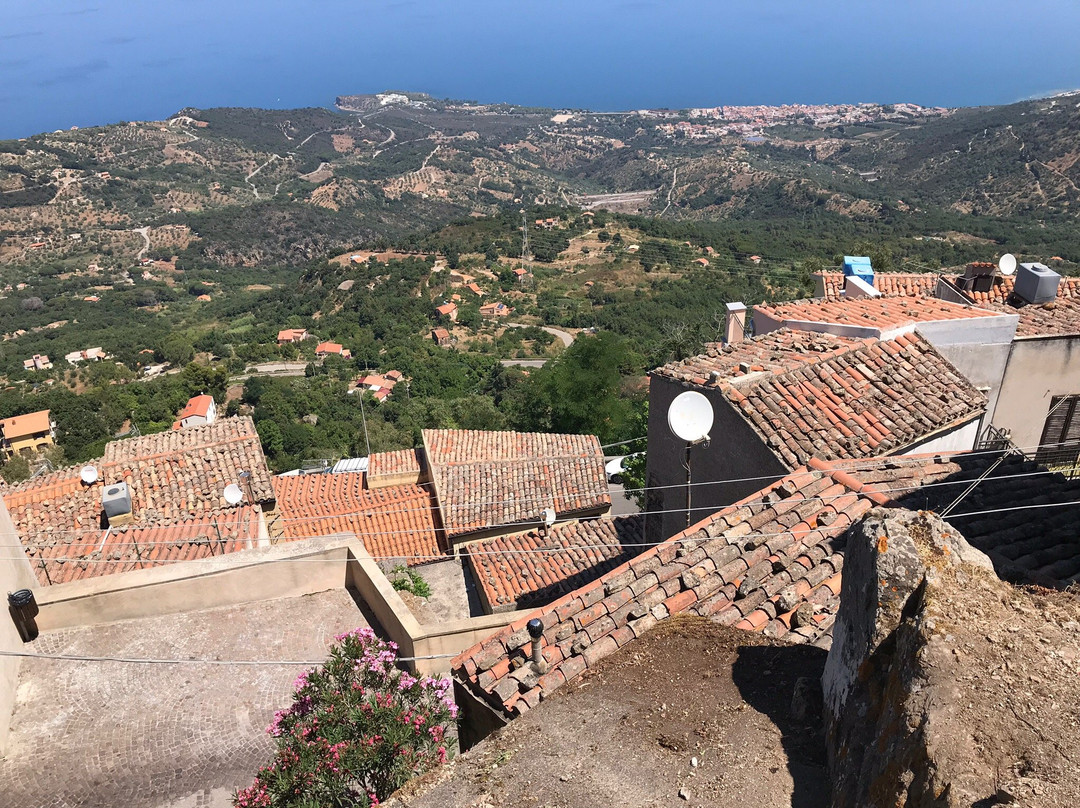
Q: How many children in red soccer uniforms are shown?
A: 0